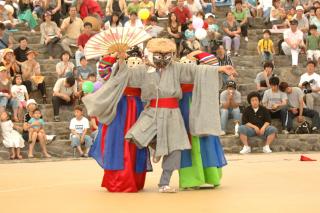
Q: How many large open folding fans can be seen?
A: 1